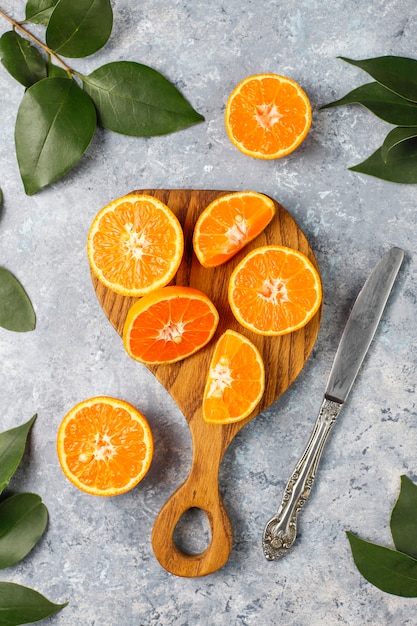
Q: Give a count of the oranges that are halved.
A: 5